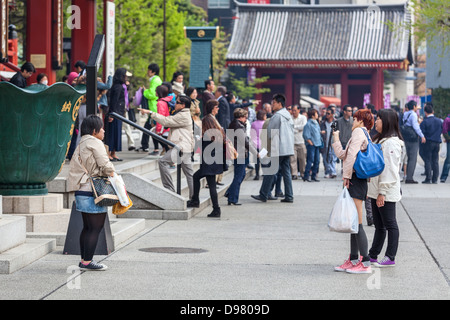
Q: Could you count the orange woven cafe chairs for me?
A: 0